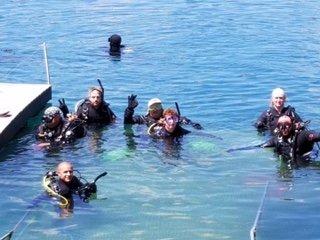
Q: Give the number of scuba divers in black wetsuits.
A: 8